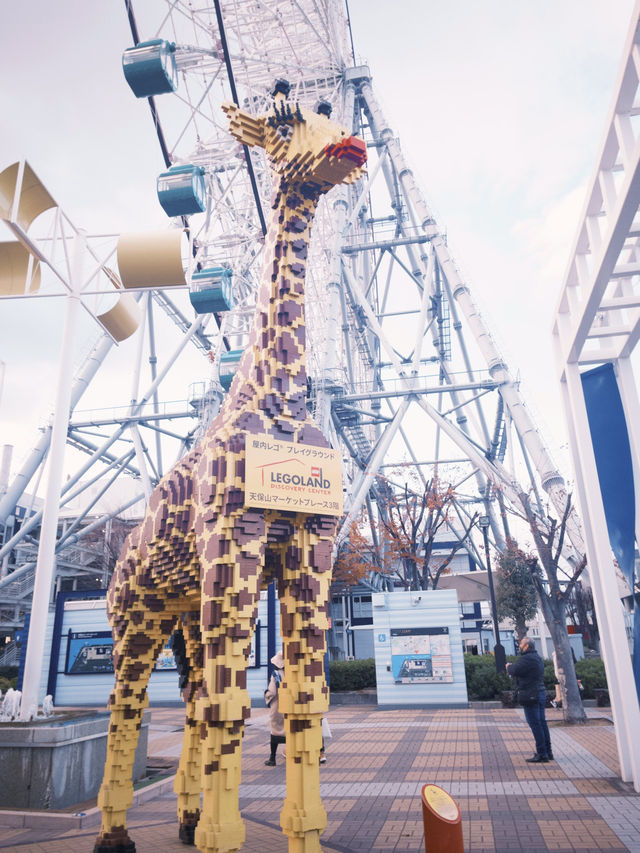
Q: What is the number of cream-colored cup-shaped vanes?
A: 4